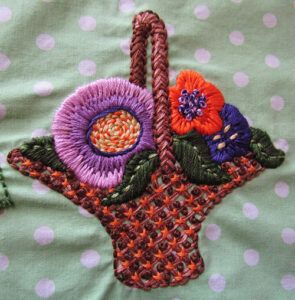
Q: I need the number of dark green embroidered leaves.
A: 4